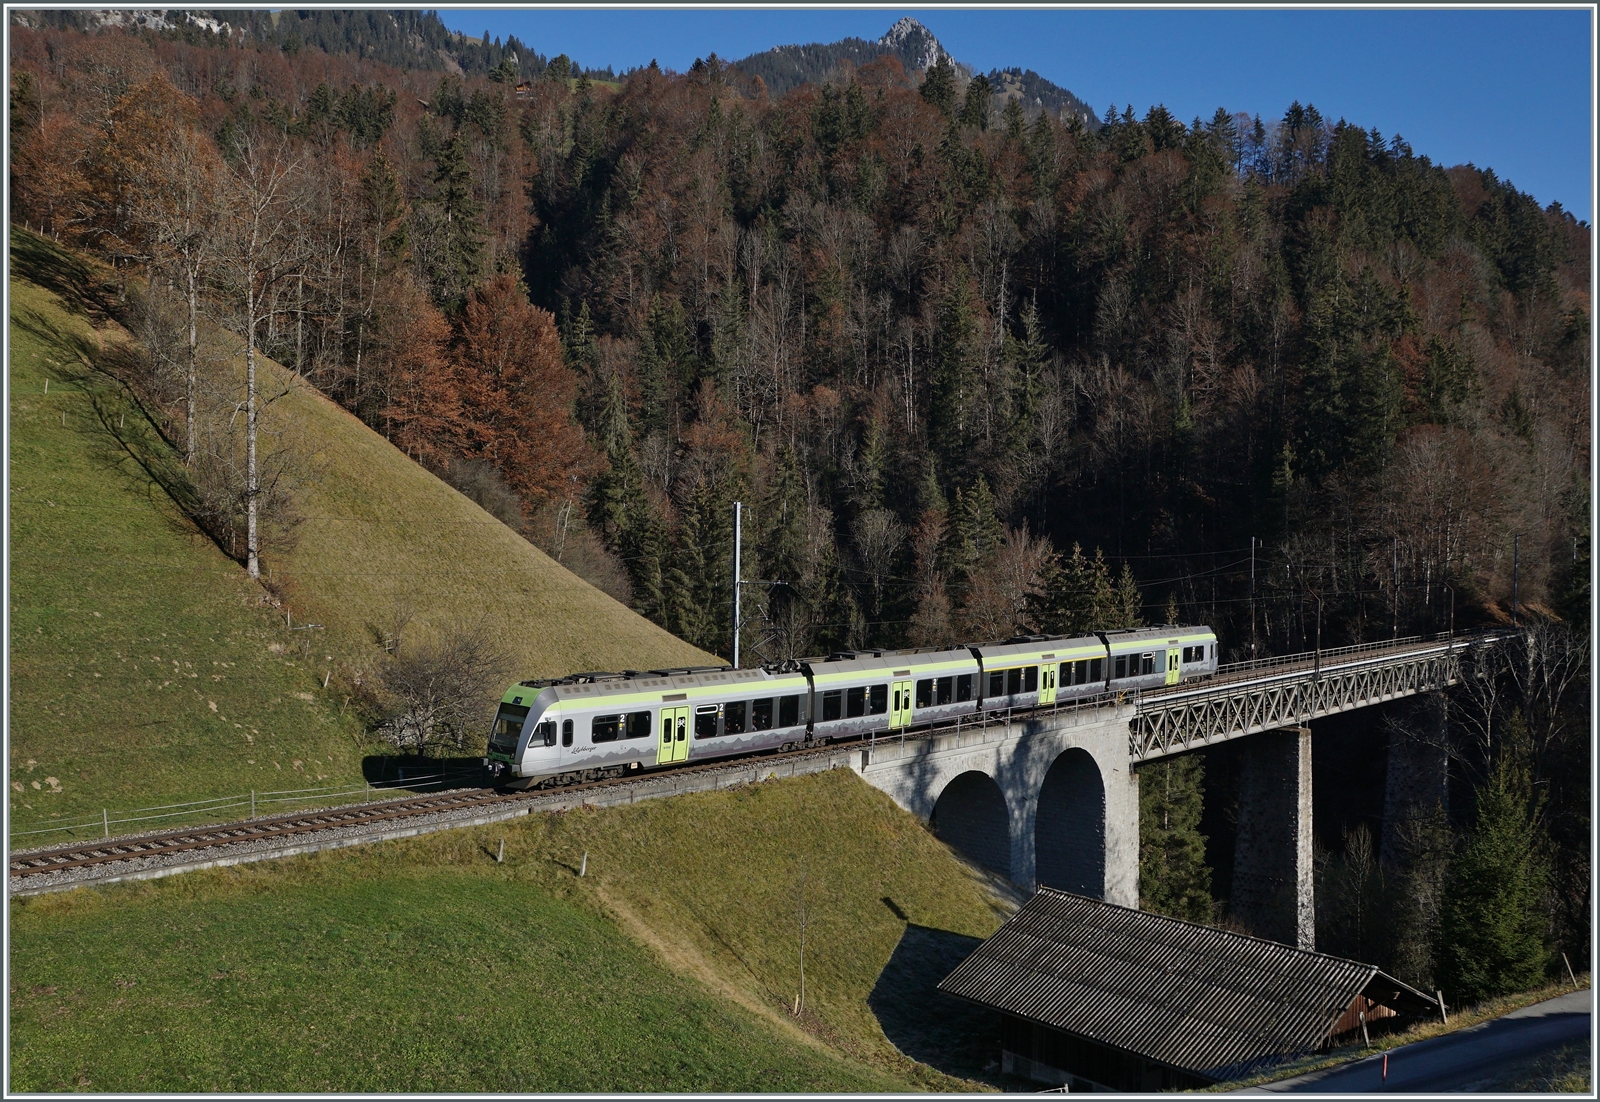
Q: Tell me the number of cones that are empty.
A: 0